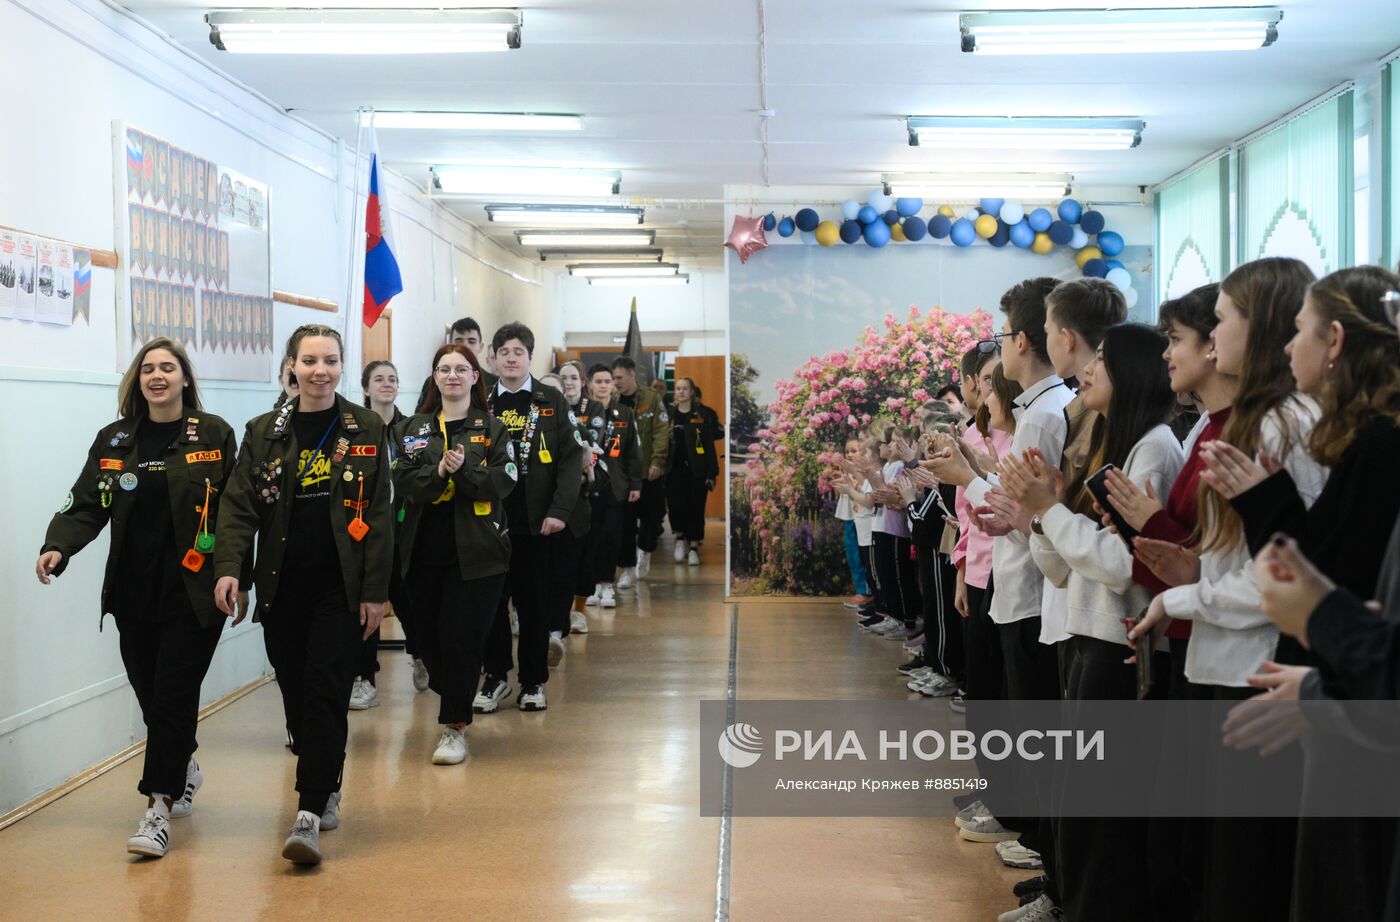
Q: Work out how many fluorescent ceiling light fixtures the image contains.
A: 11